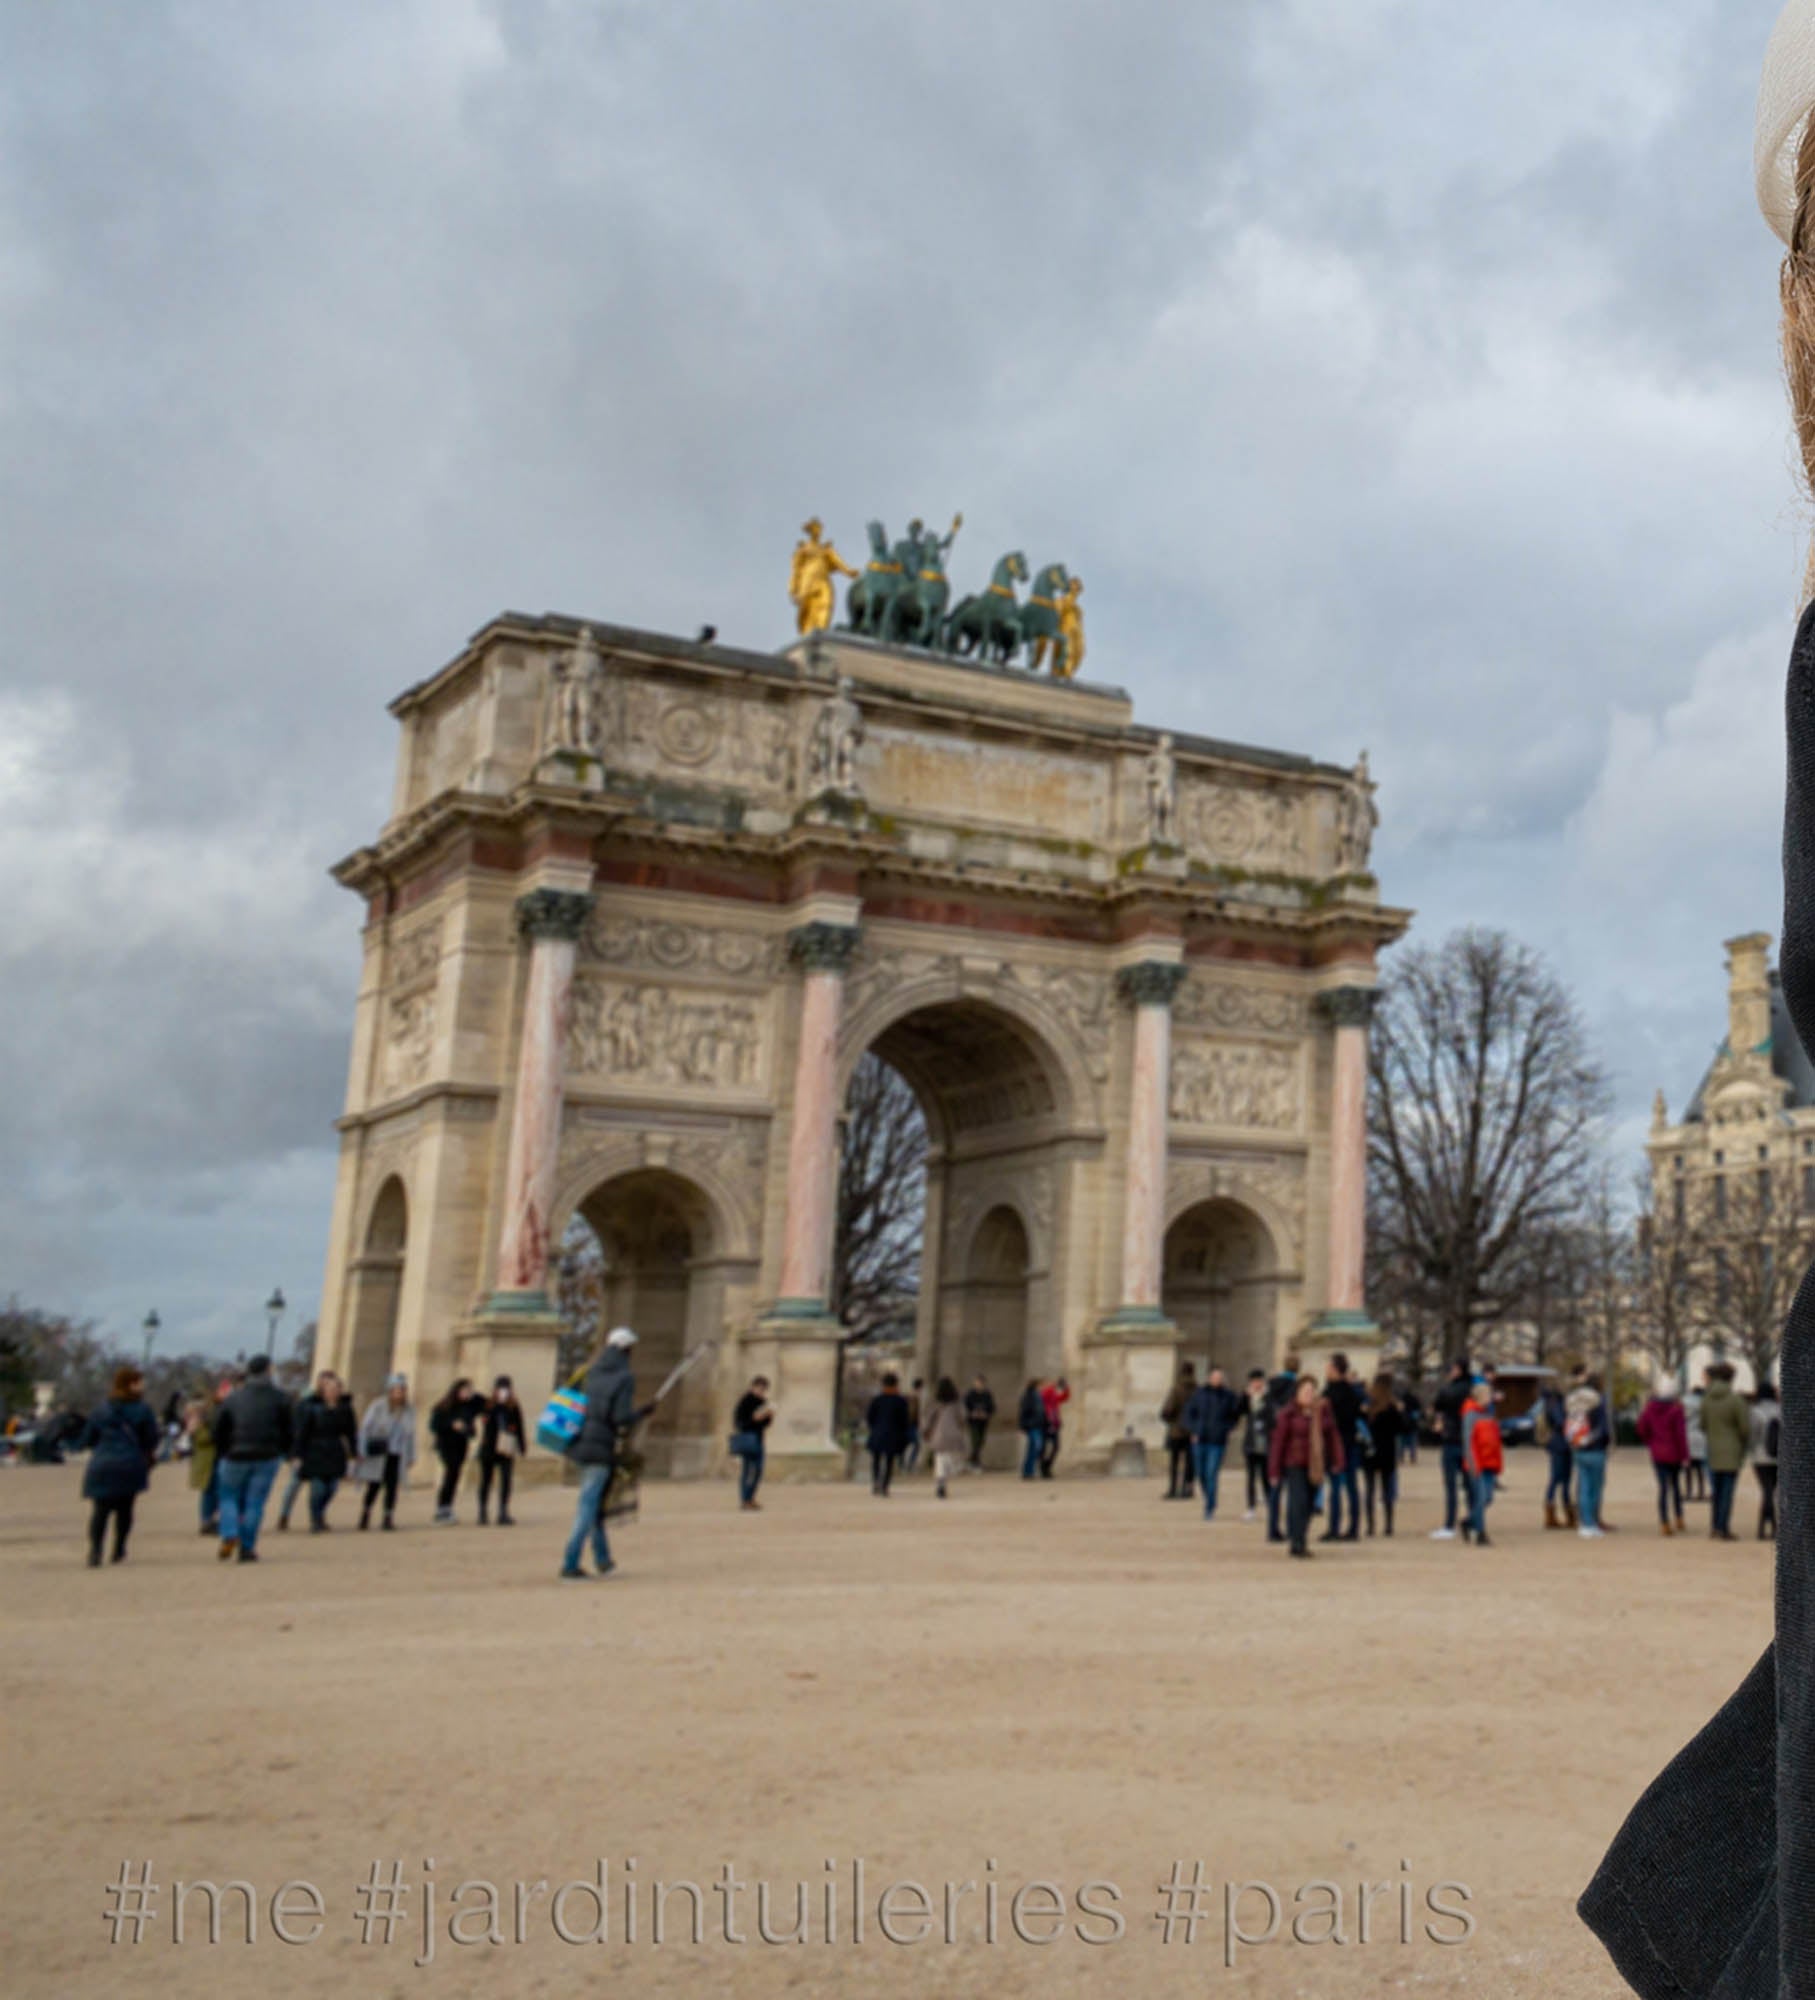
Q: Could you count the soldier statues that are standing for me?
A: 4